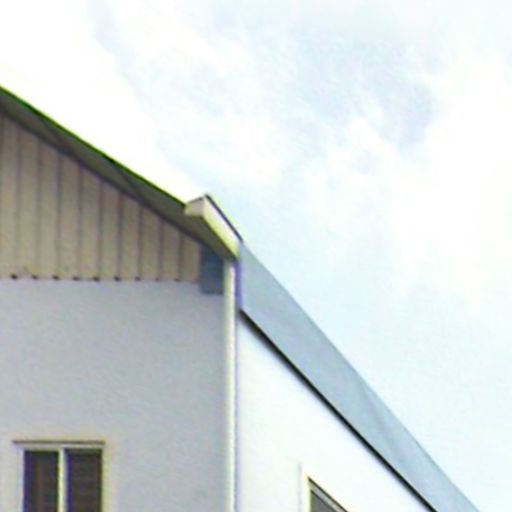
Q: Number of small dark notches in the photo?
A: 9